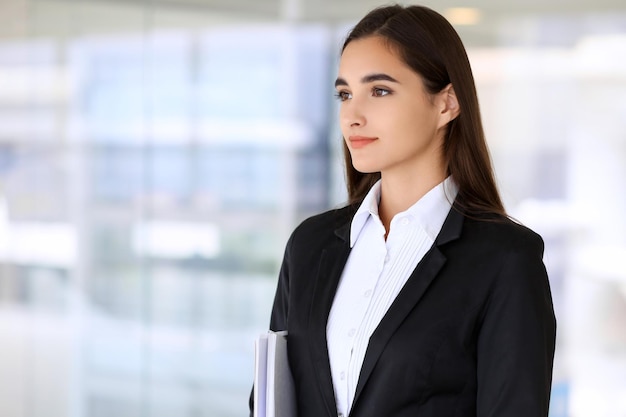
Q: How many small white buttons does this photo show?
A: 5